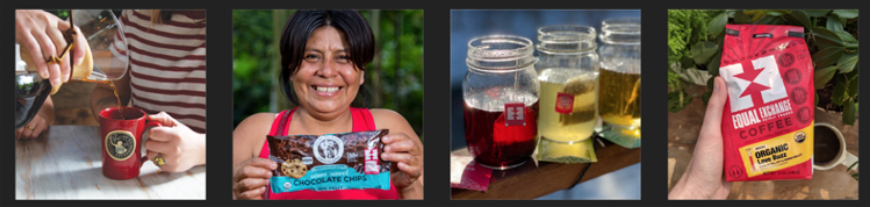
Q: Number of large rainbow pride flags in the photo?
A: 0